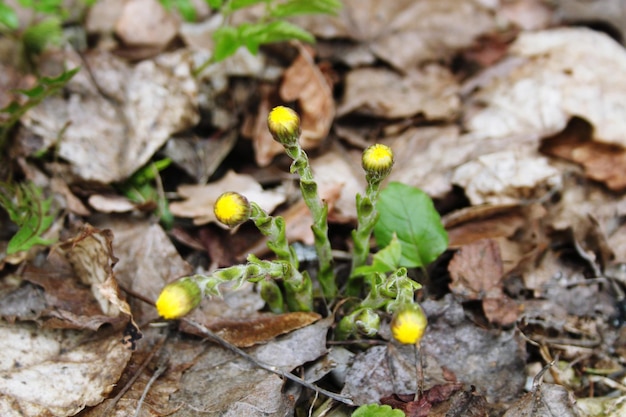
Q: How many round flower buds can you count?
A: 5